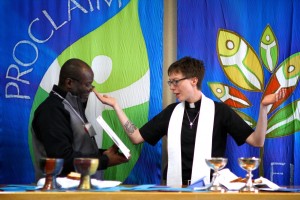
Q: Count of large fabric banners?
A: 2